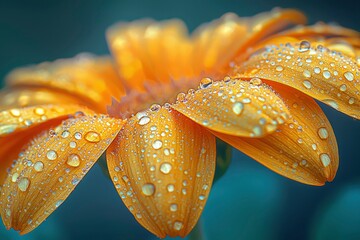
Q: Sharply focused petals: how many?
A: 5